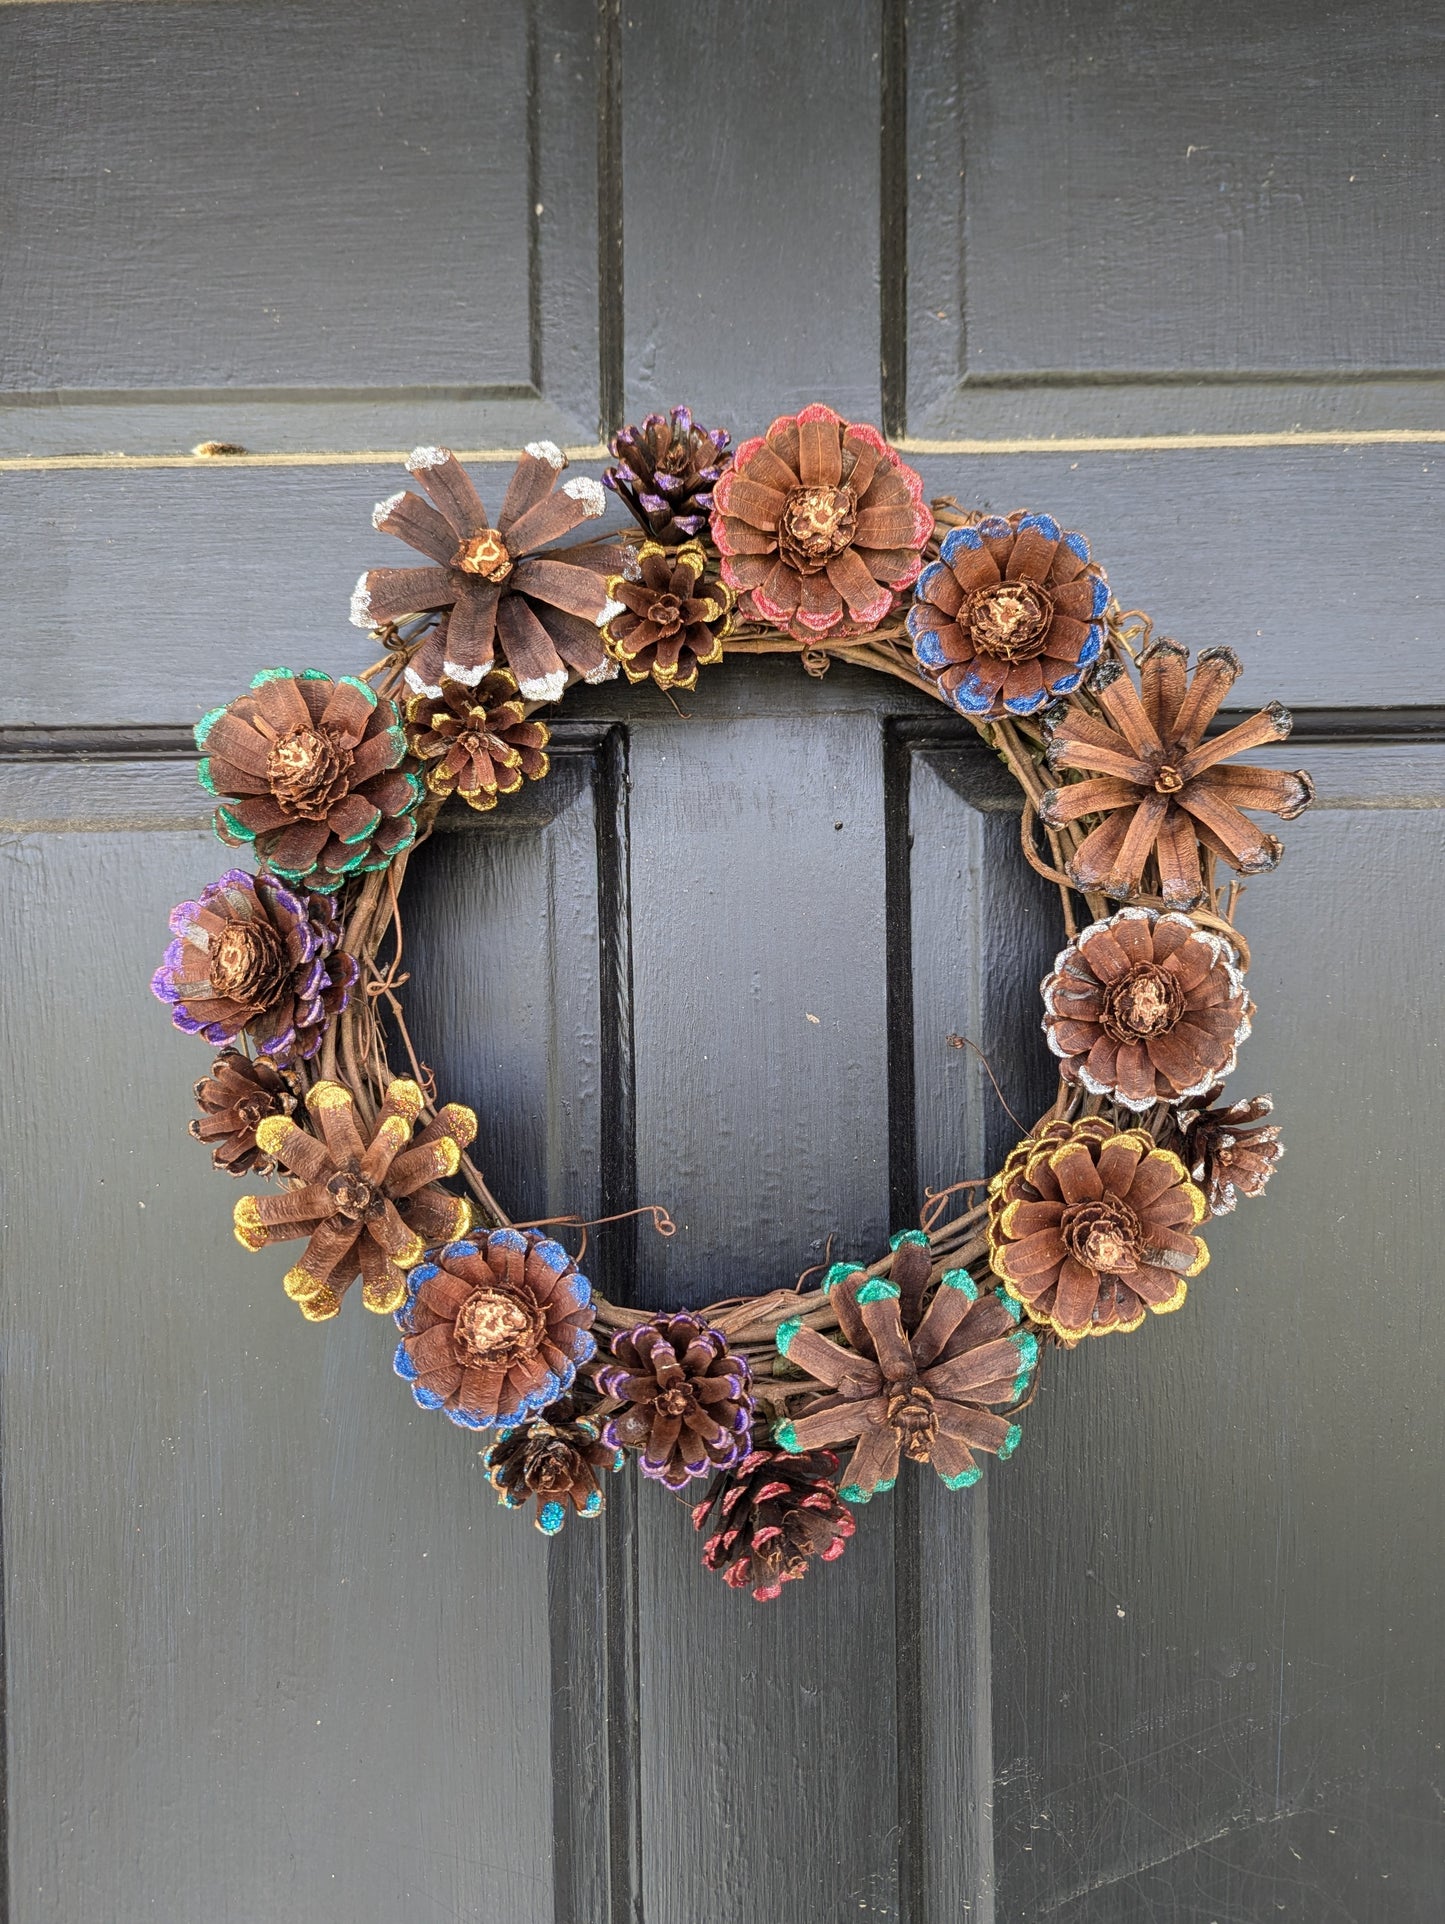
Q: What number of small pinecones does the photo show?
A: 8